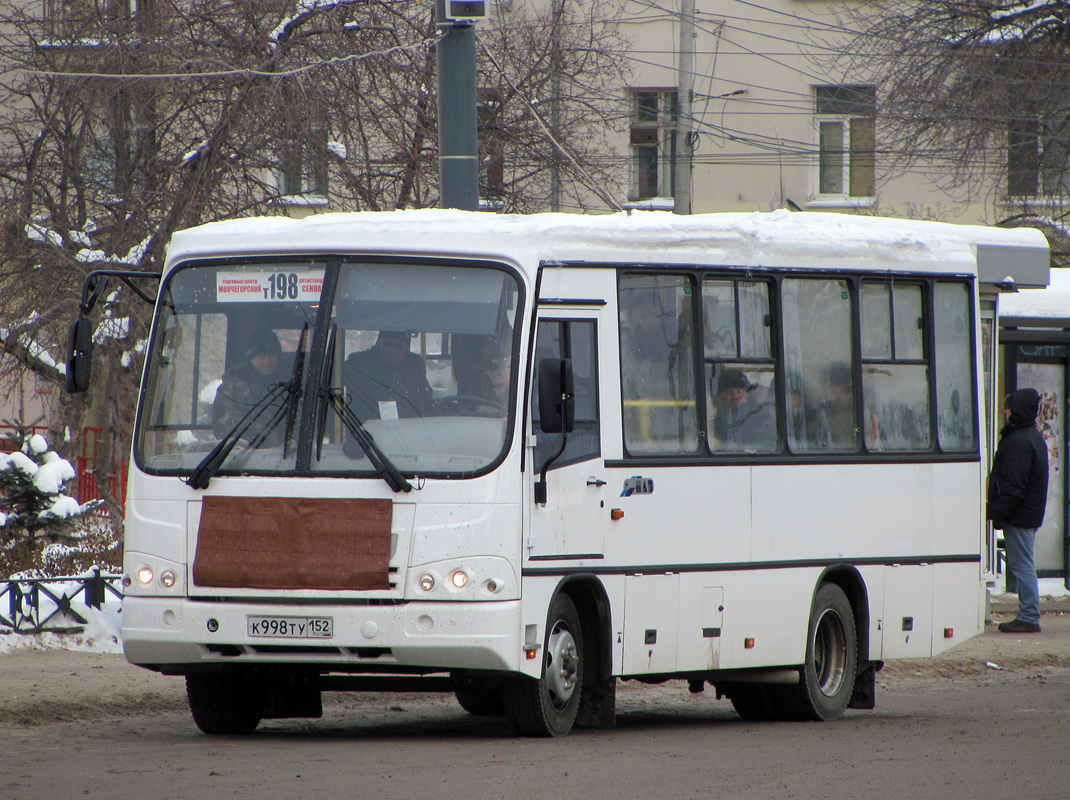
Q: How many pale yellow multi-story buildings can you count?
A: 1